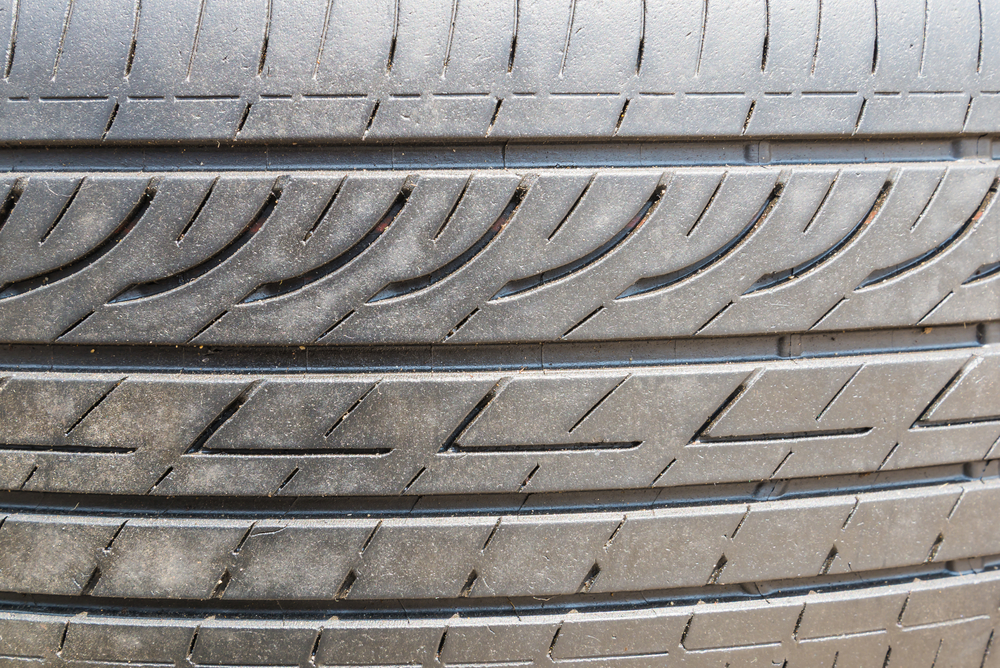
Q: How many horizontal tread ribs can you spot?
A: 5